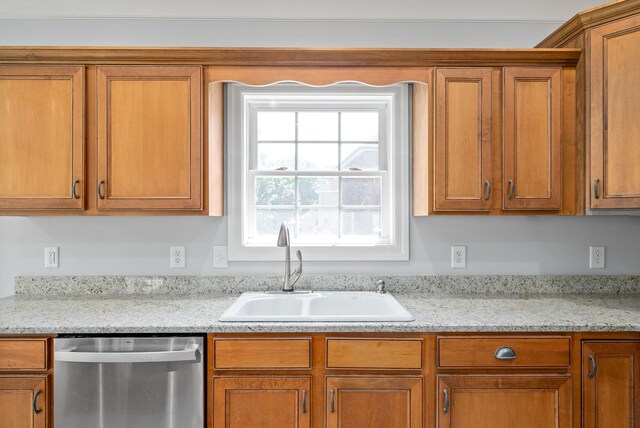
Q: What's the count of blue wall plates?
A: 0